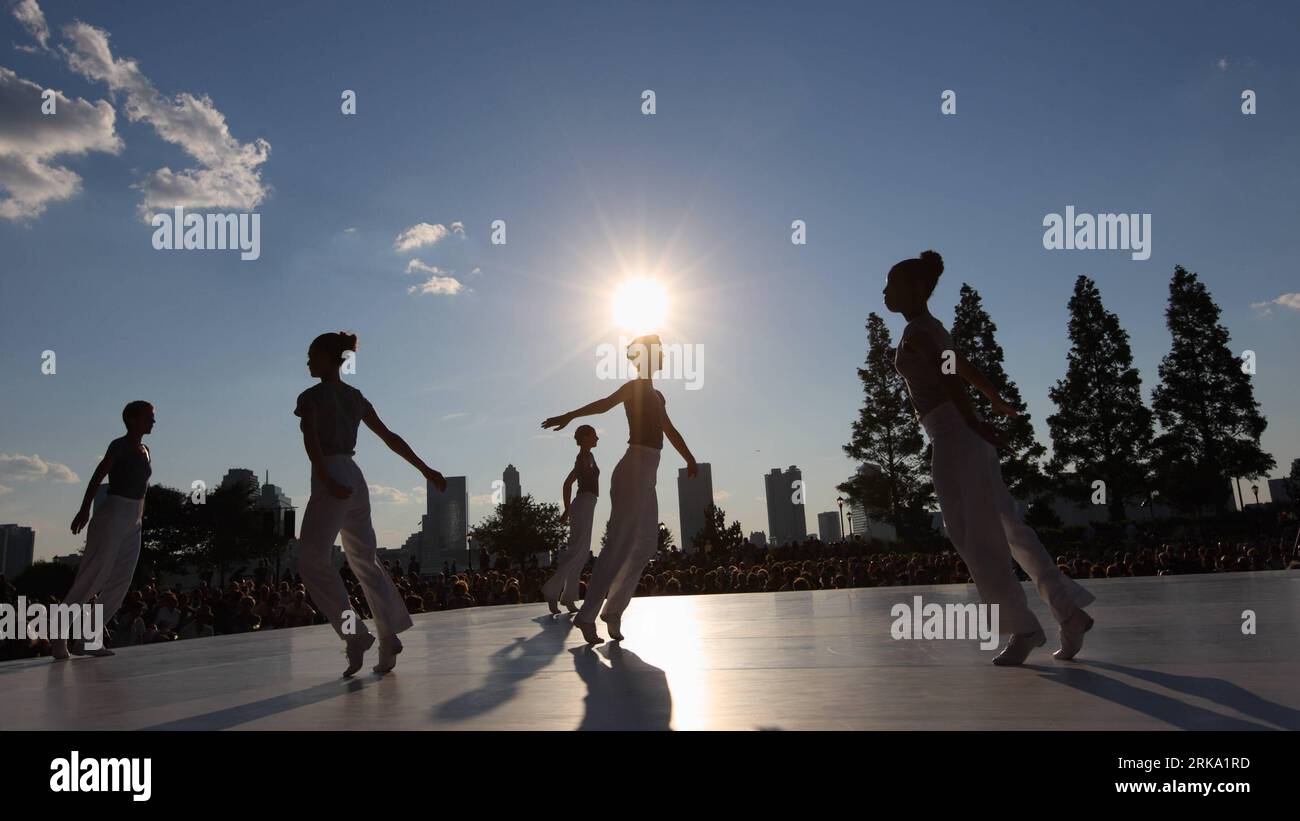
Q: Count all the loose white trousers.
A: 5